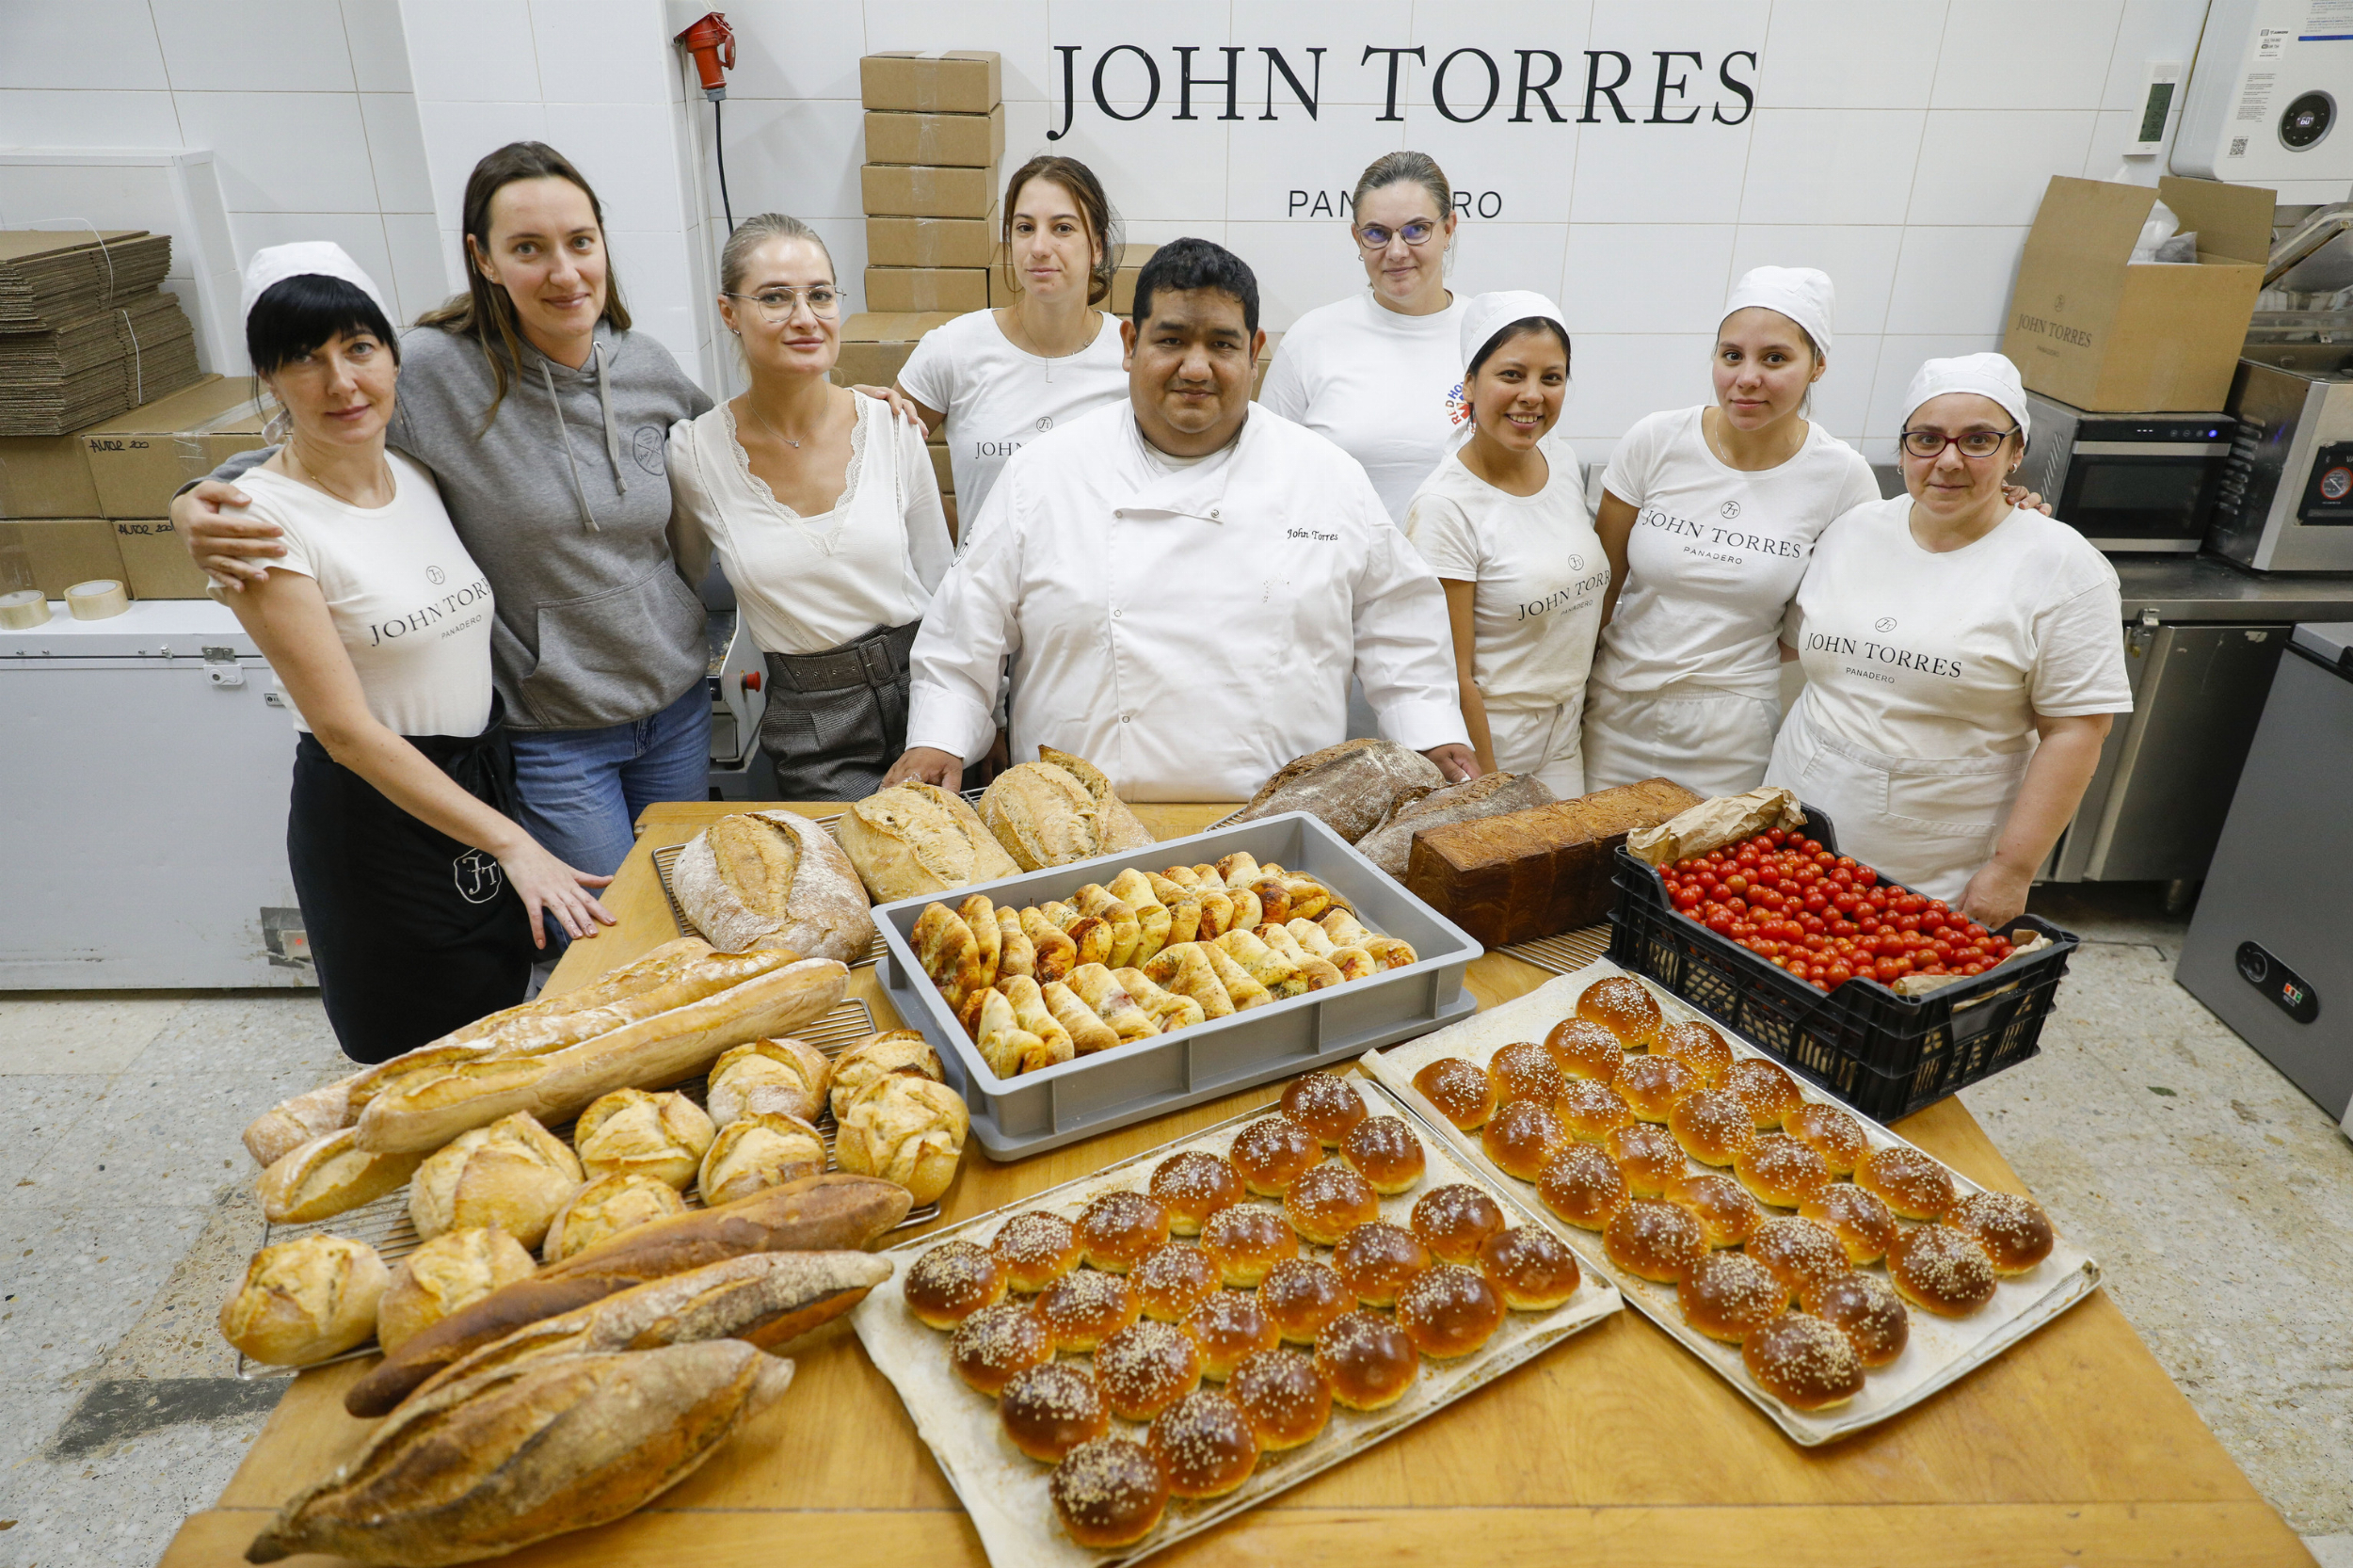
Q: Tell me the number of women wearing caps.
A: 4